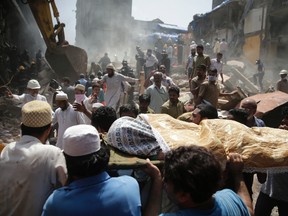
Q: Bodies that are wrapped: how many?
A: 1